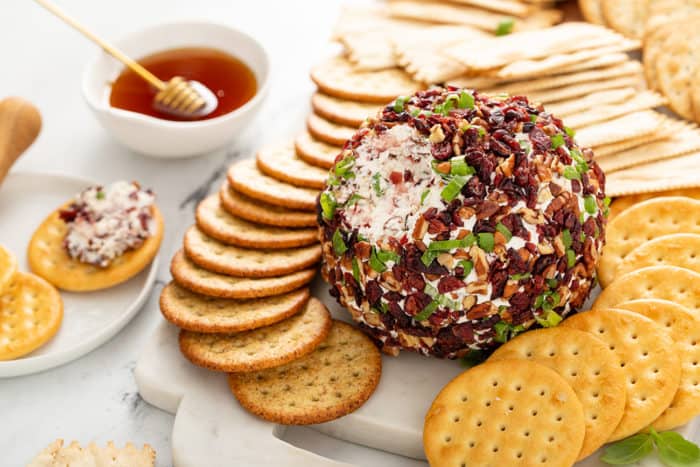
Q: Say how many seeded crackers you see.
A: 13